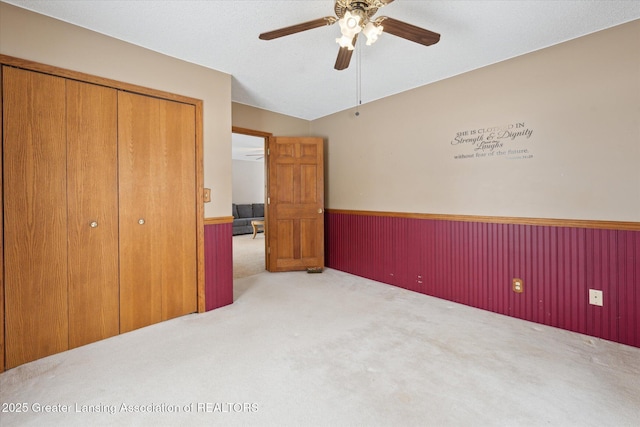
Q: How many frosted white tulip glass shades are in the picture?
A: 3